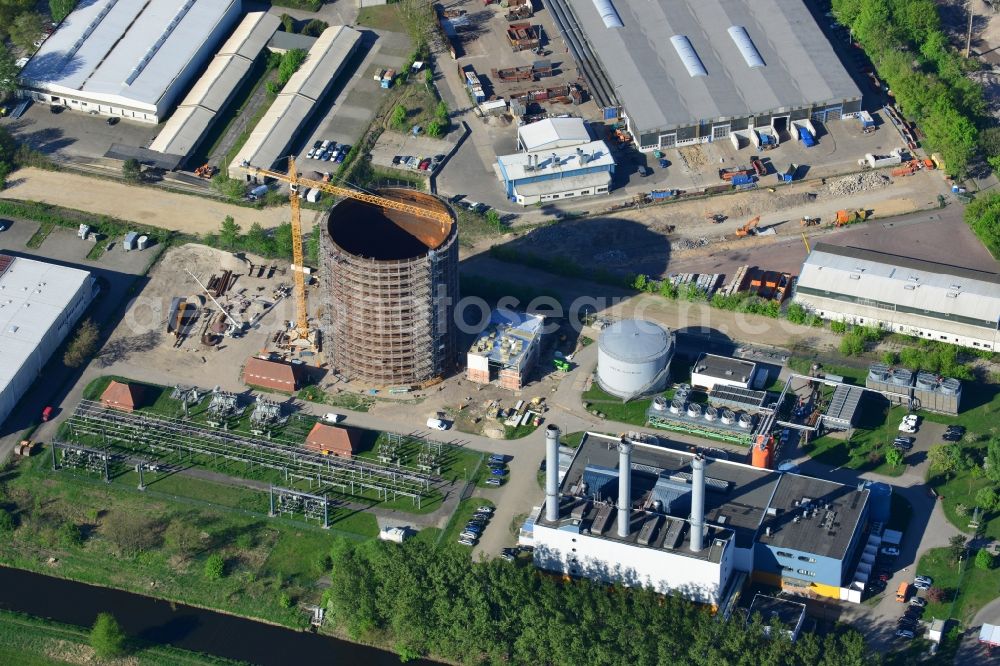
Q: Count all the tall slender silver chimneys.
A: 3